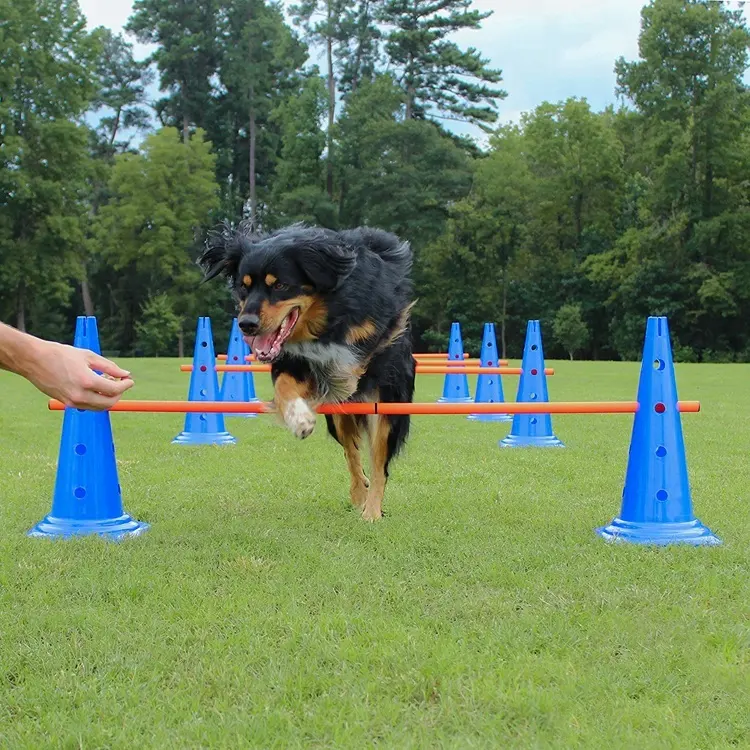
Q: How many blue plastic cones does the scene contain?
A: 8